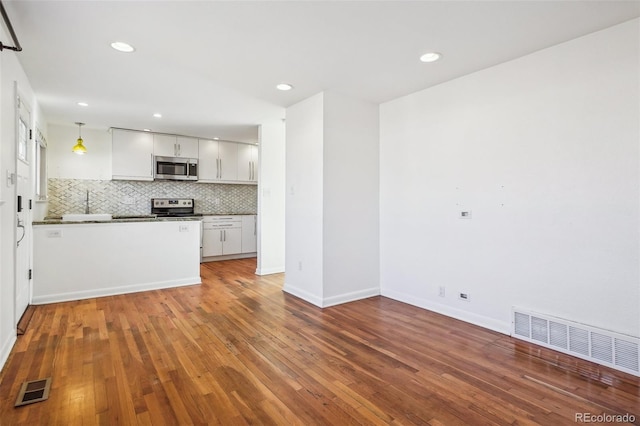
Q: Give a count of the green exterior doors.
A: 0